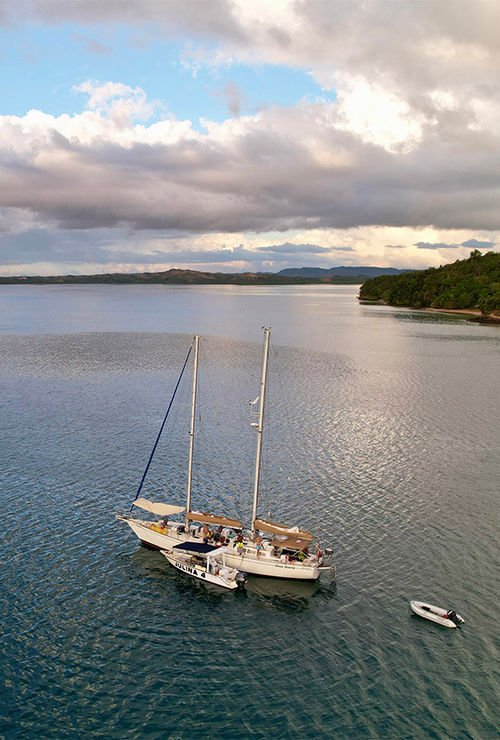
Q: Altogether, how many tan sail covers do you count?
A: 2